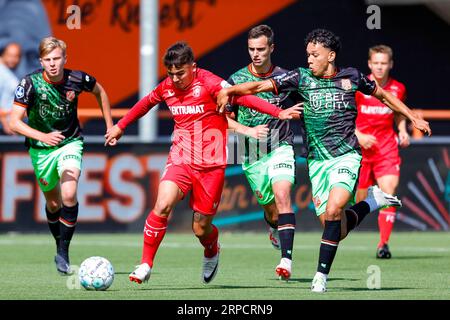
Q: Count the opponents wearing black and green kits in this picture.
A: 3